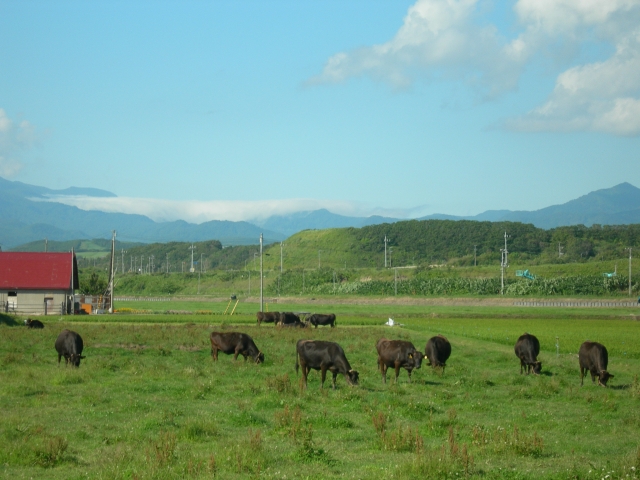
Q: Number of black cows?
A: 11